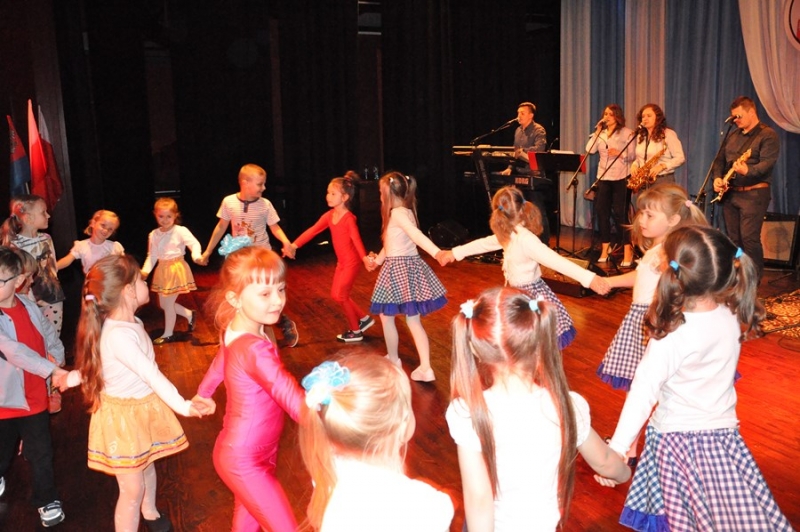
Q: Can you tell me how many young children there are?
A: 15